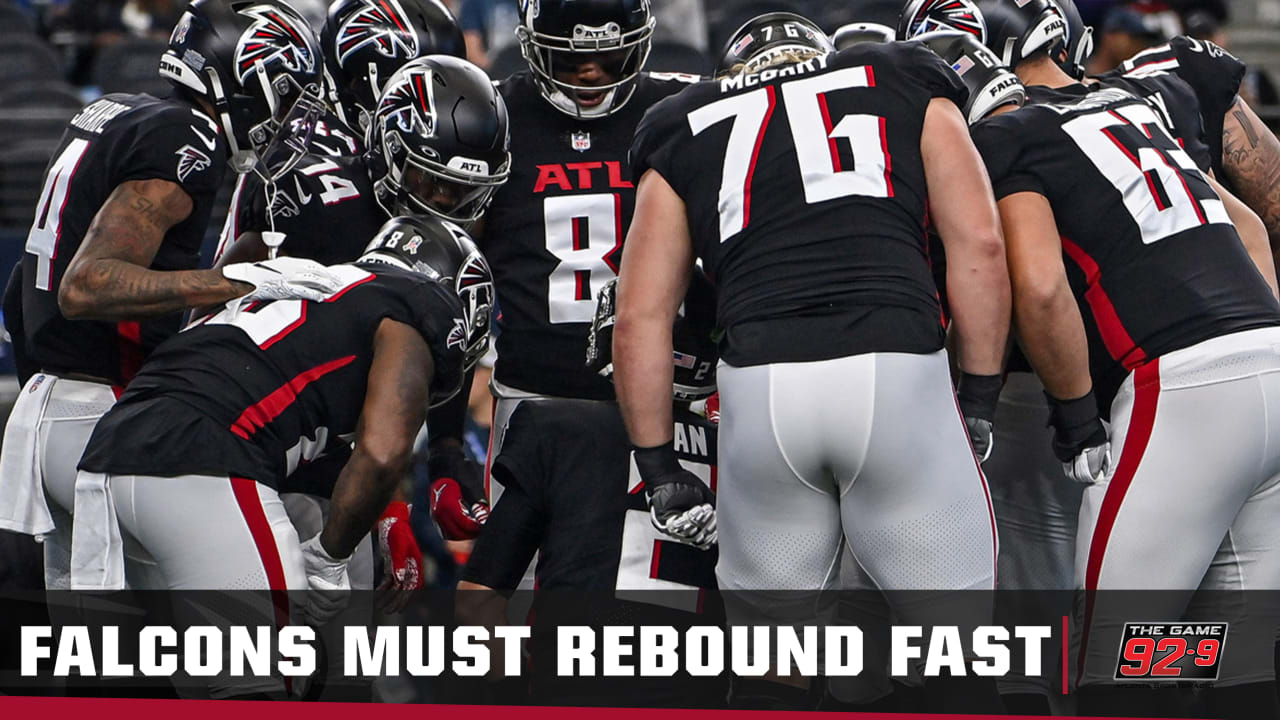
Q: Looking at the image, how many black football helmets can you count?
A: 11